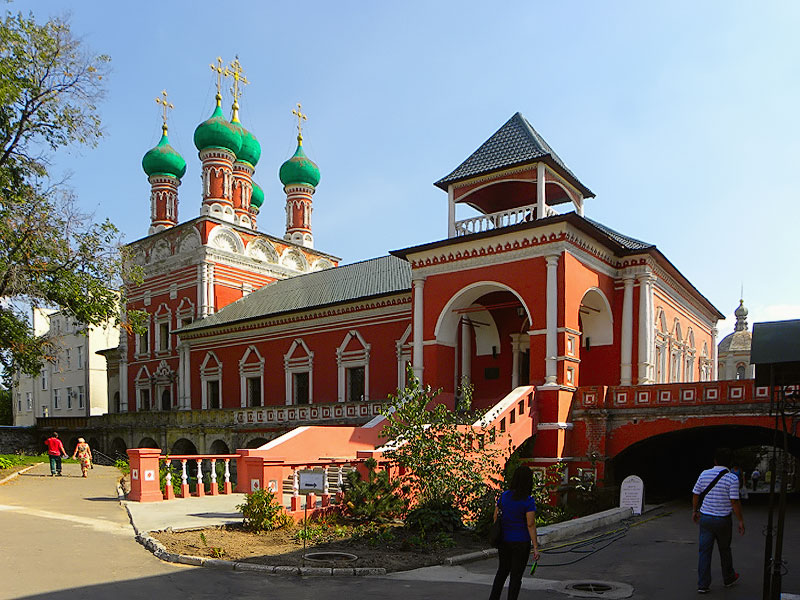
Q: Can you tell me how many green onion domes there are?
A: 5